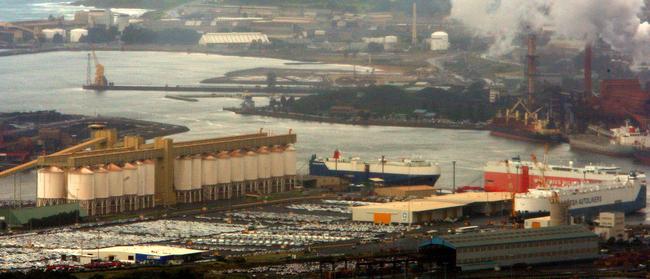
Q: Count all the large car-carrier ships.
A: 3